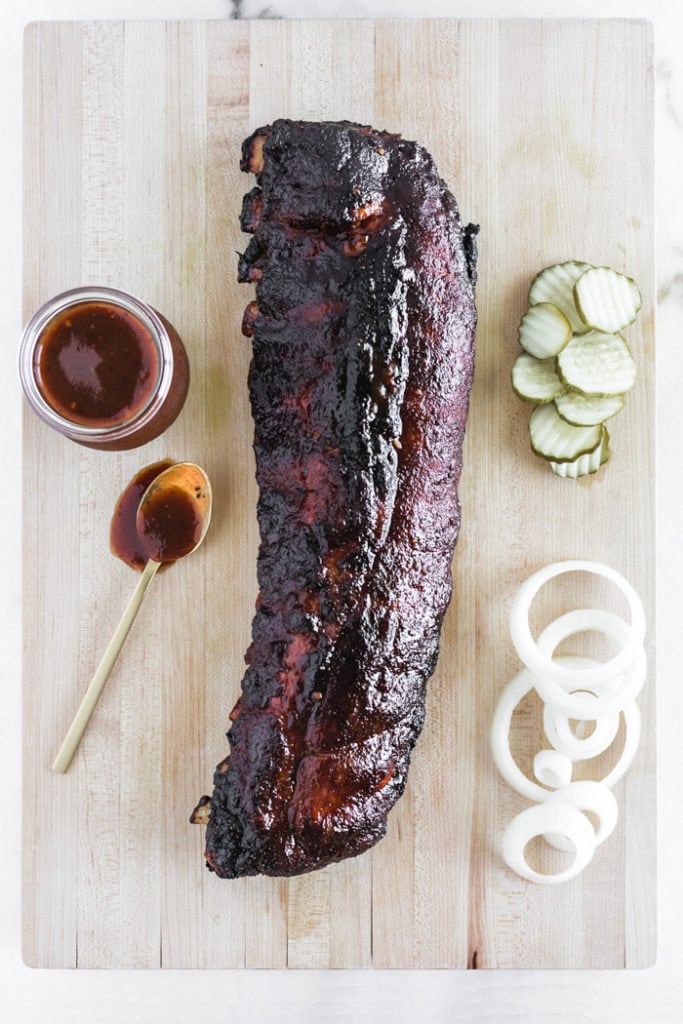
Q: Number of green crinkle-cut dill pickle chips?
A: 8